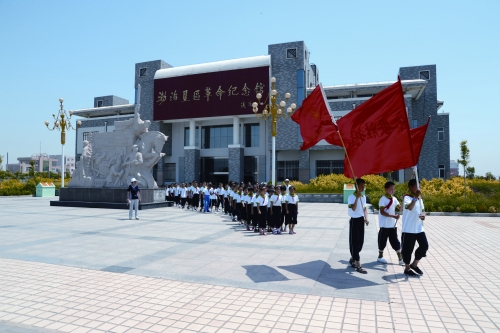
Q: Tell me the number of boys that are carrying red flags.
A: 3